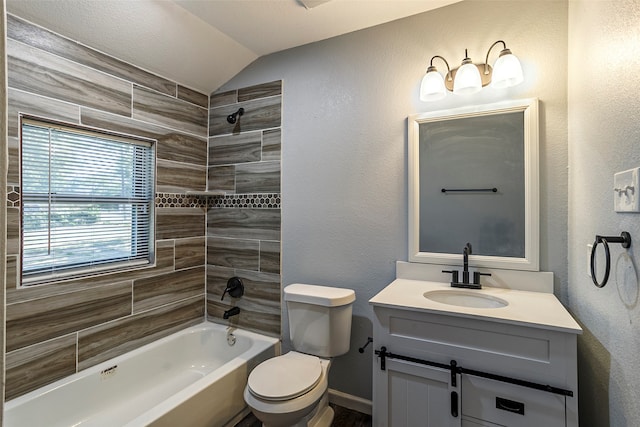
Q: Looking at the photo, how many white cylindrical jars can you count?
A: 0